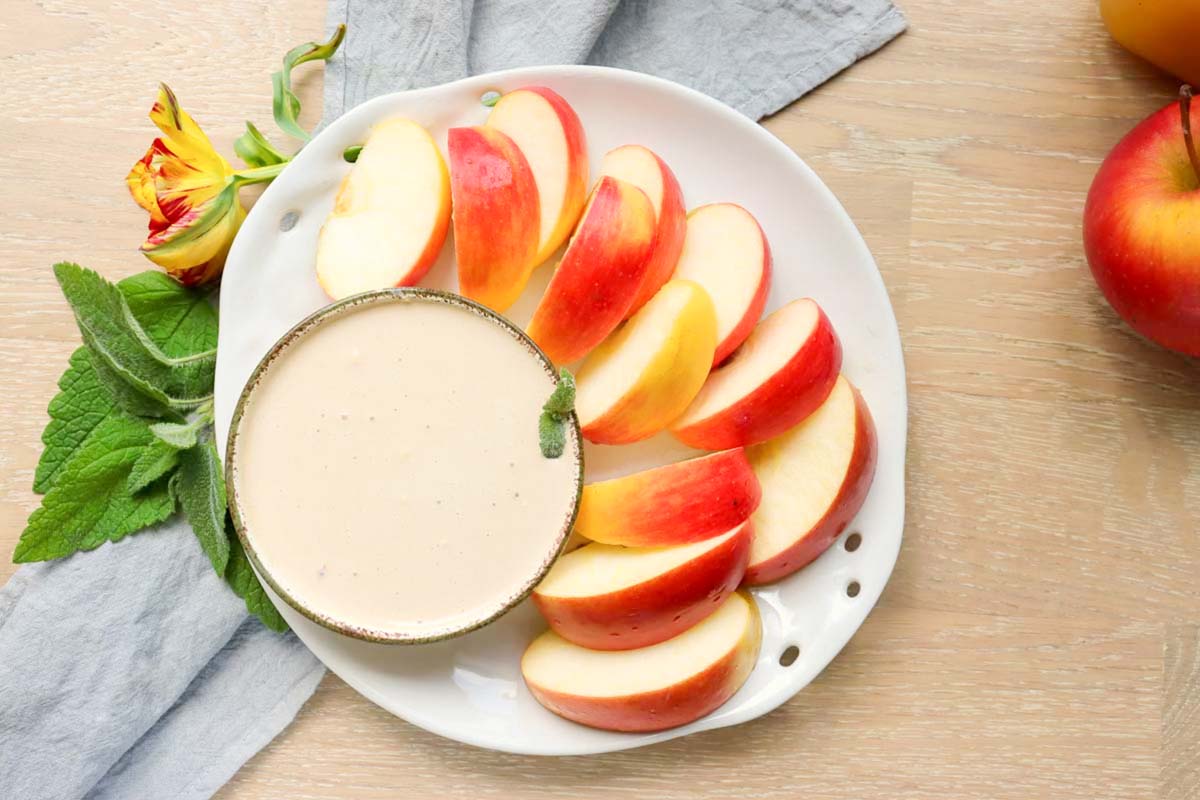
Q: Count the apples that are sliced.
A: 12